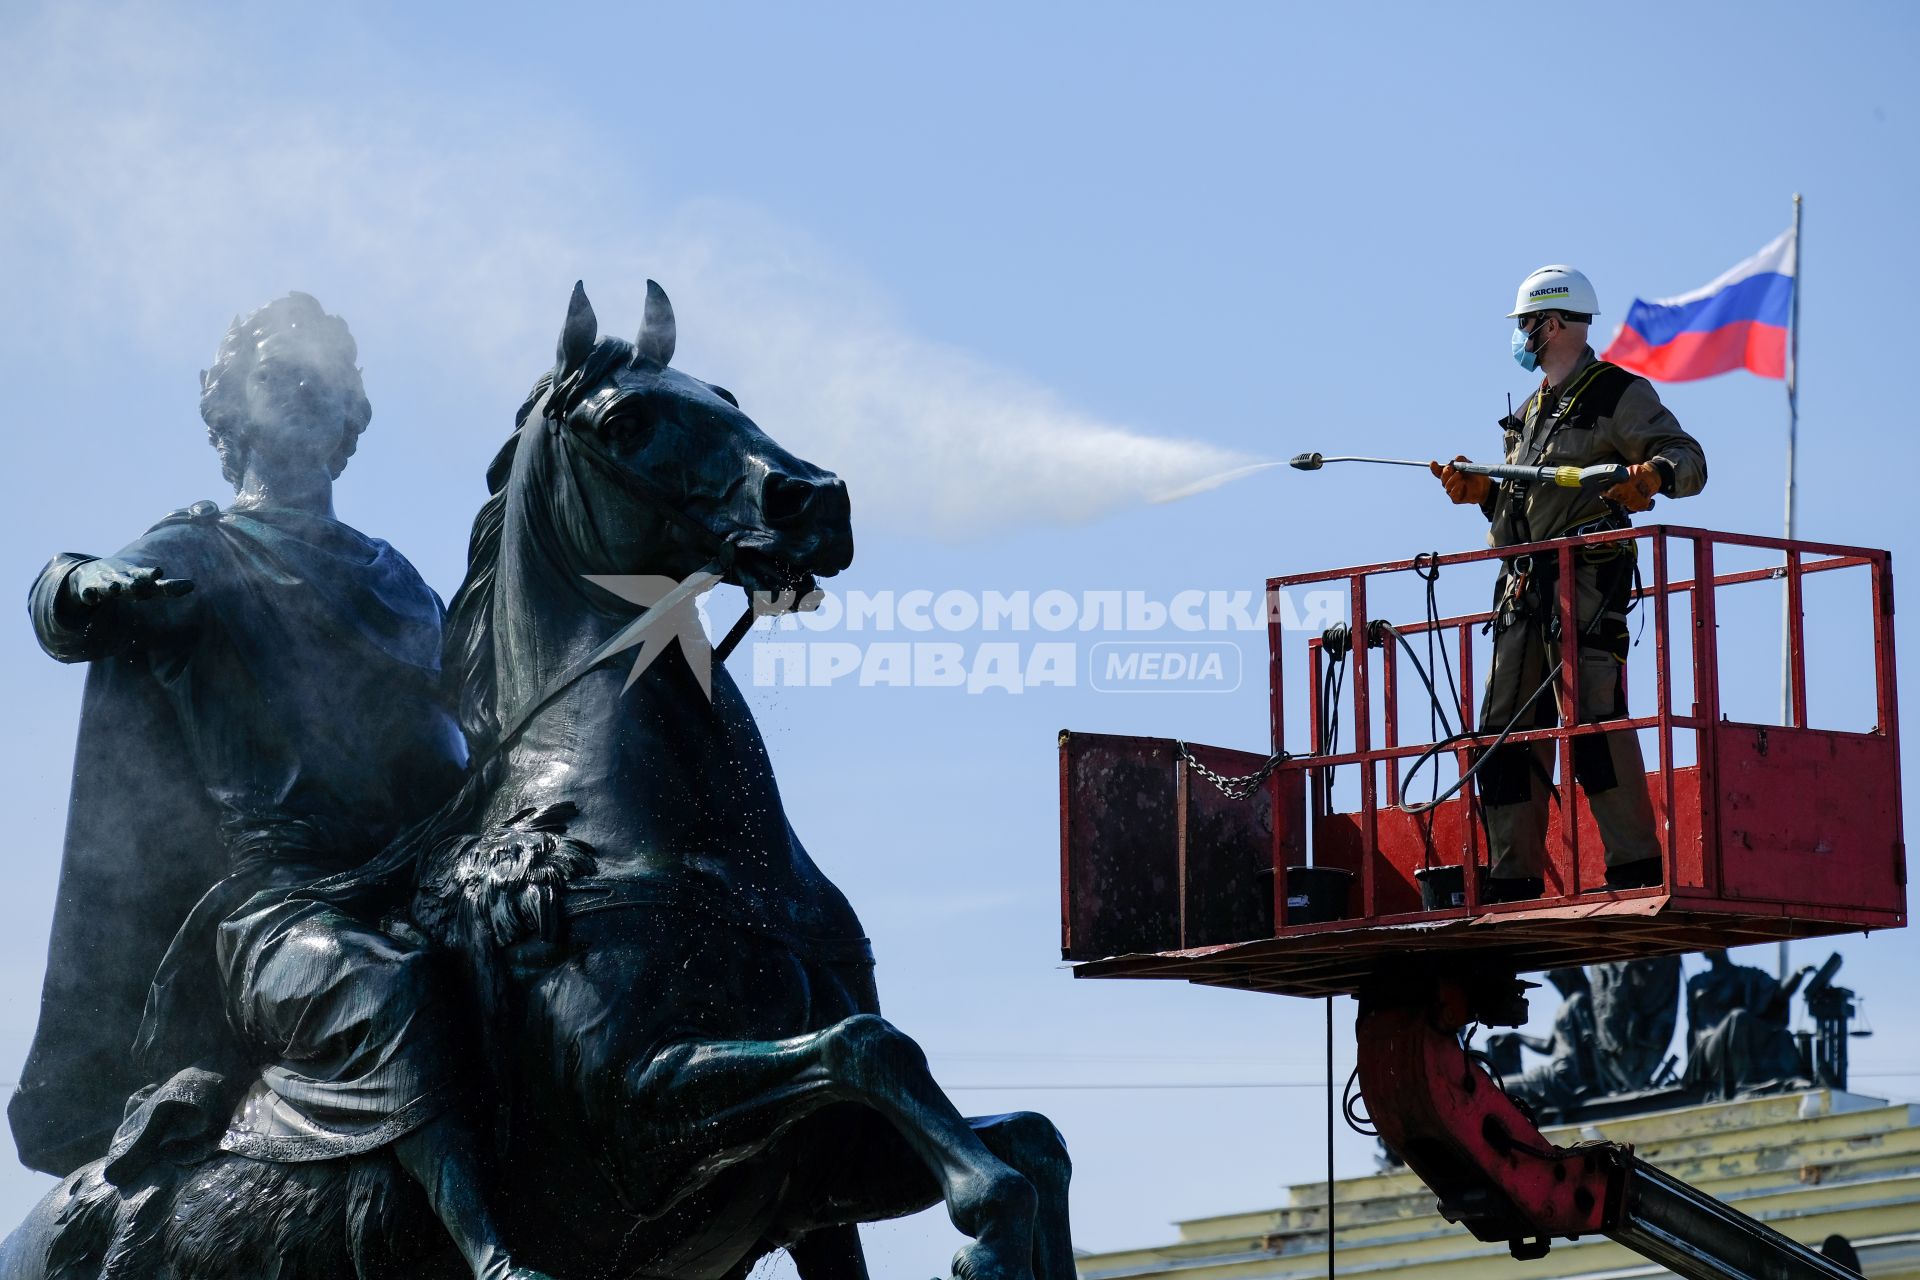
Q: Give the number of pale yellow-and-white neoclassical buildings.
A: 1